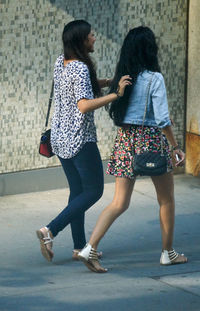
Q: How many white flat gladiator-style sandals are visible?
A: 2